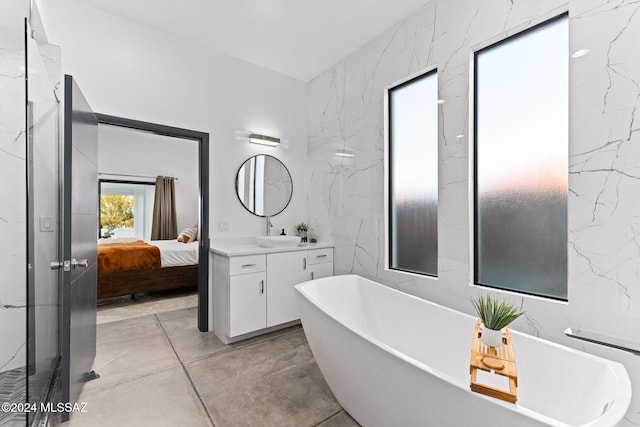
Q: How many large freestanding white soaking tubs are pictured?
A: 1